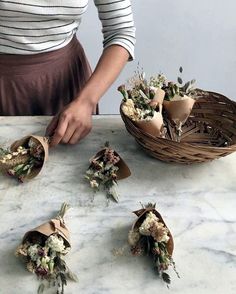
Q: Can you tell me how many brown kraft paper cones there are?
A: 7